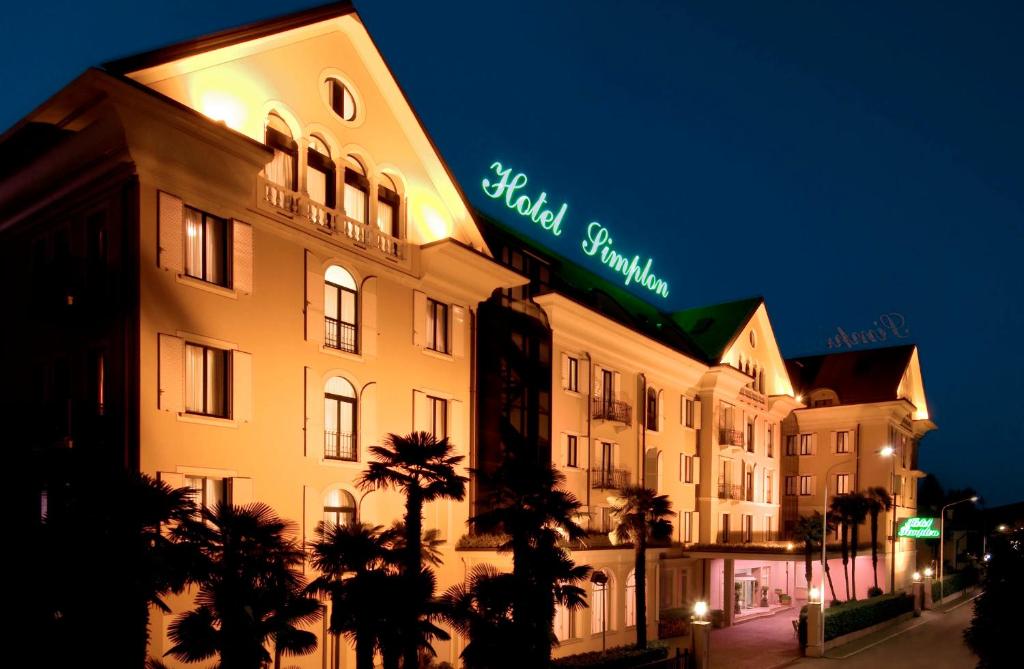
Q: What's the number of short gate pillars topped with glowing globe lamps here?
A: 4